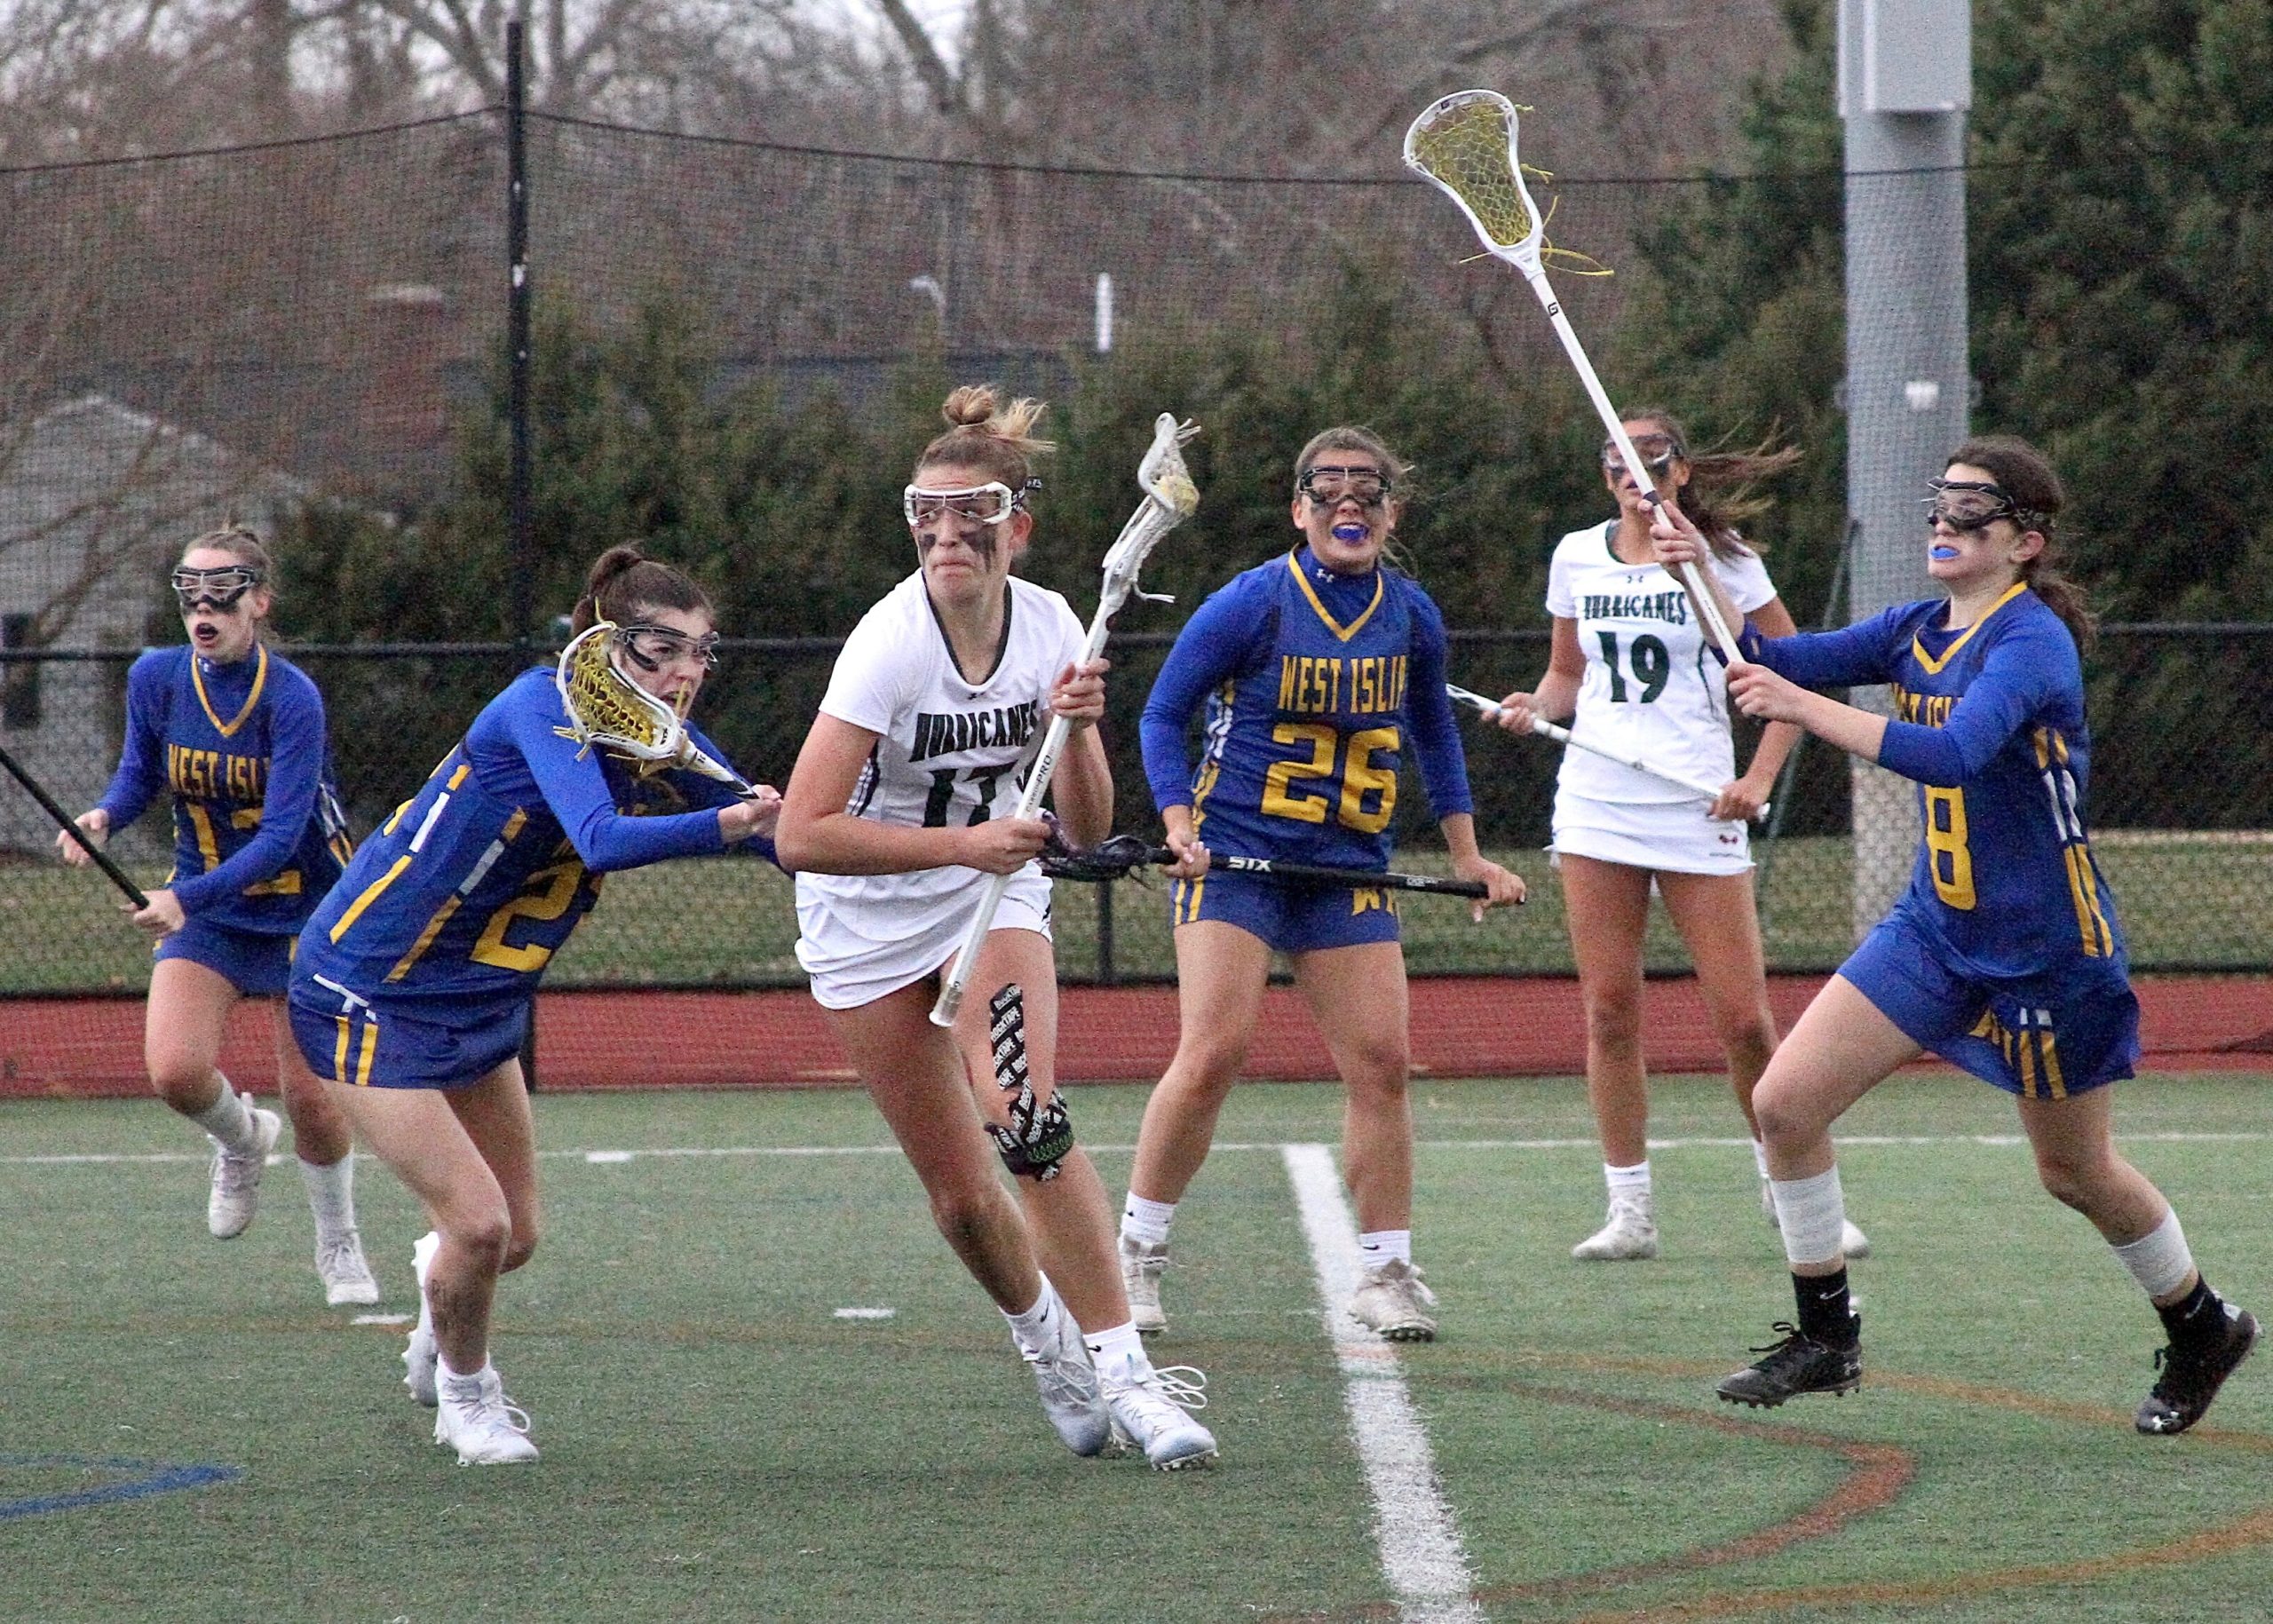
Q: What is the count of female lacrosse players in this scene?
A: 6